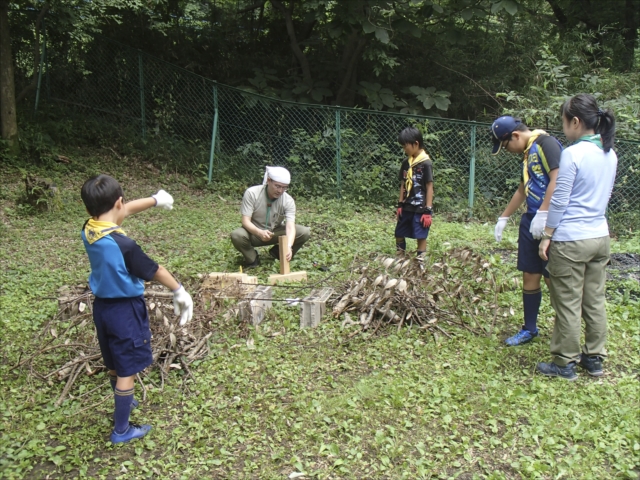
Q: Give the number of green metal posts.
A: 5